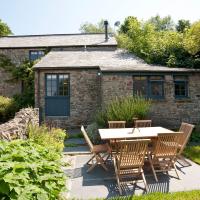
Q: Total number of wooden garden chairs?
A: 6